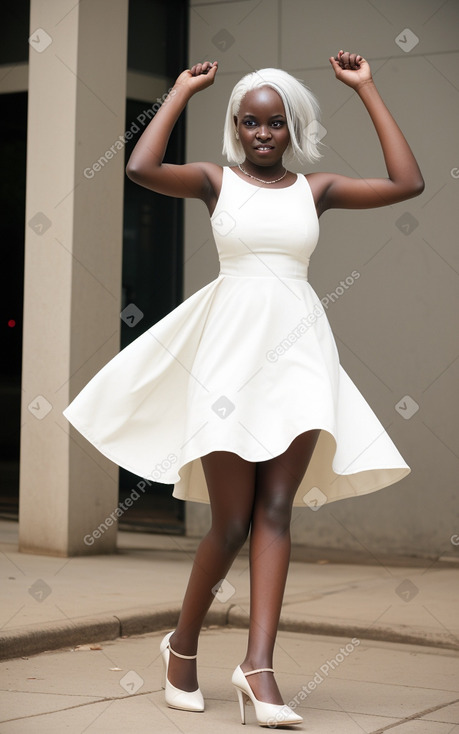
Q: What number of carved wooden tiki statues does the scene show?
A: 0